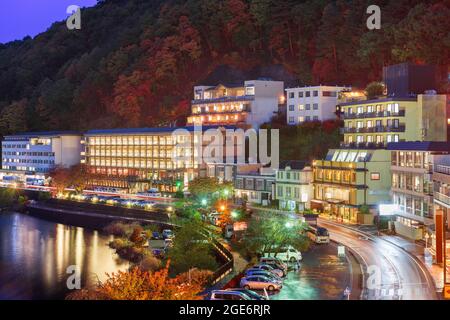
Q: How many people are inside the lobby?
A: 0